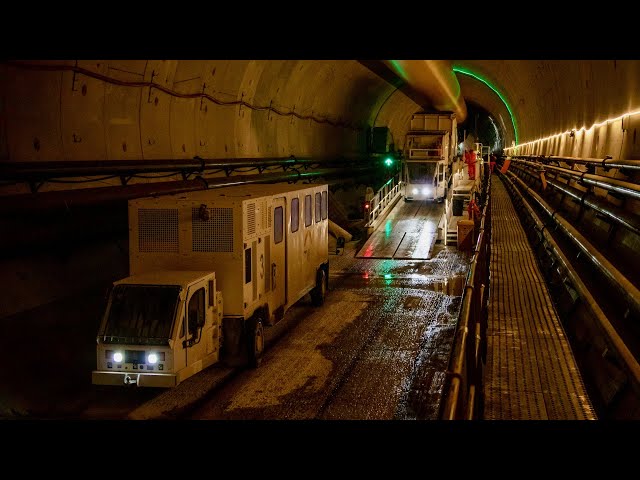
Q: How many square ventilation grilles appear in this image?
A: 2